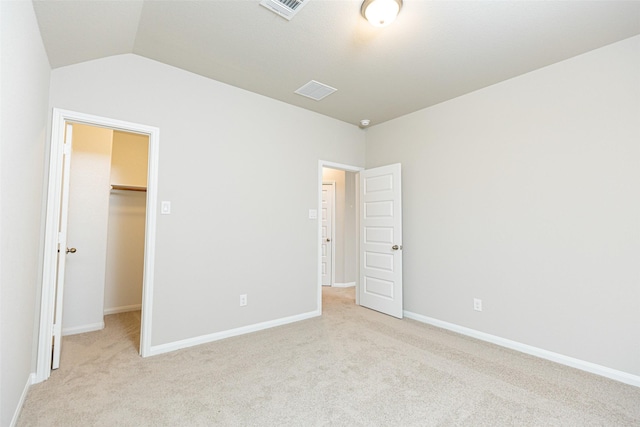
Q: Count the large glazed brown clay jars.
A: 0